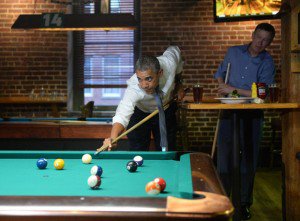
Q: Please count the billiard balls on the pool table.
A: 9